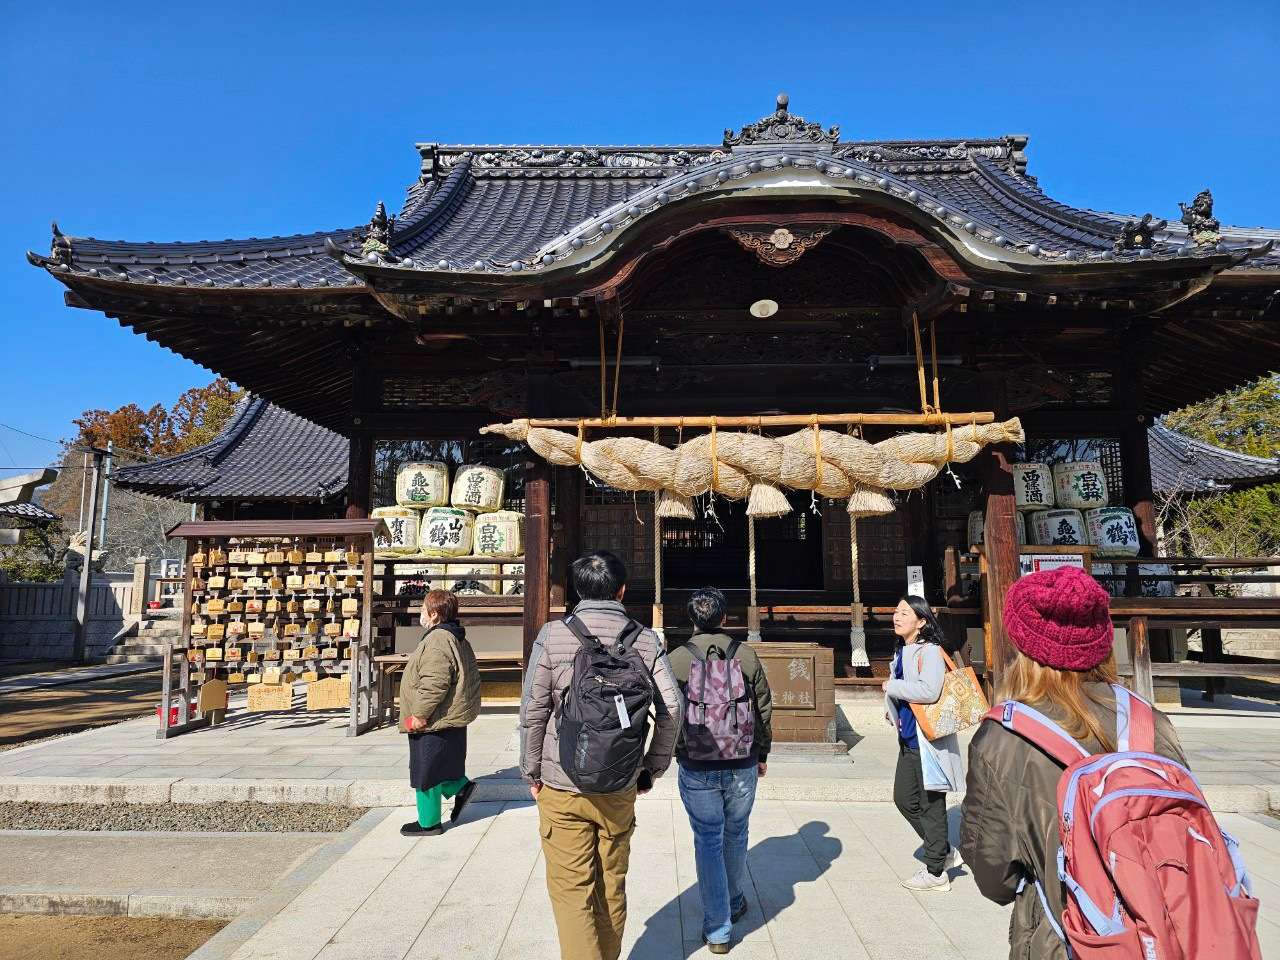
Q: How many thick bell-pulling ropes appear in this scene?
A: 3